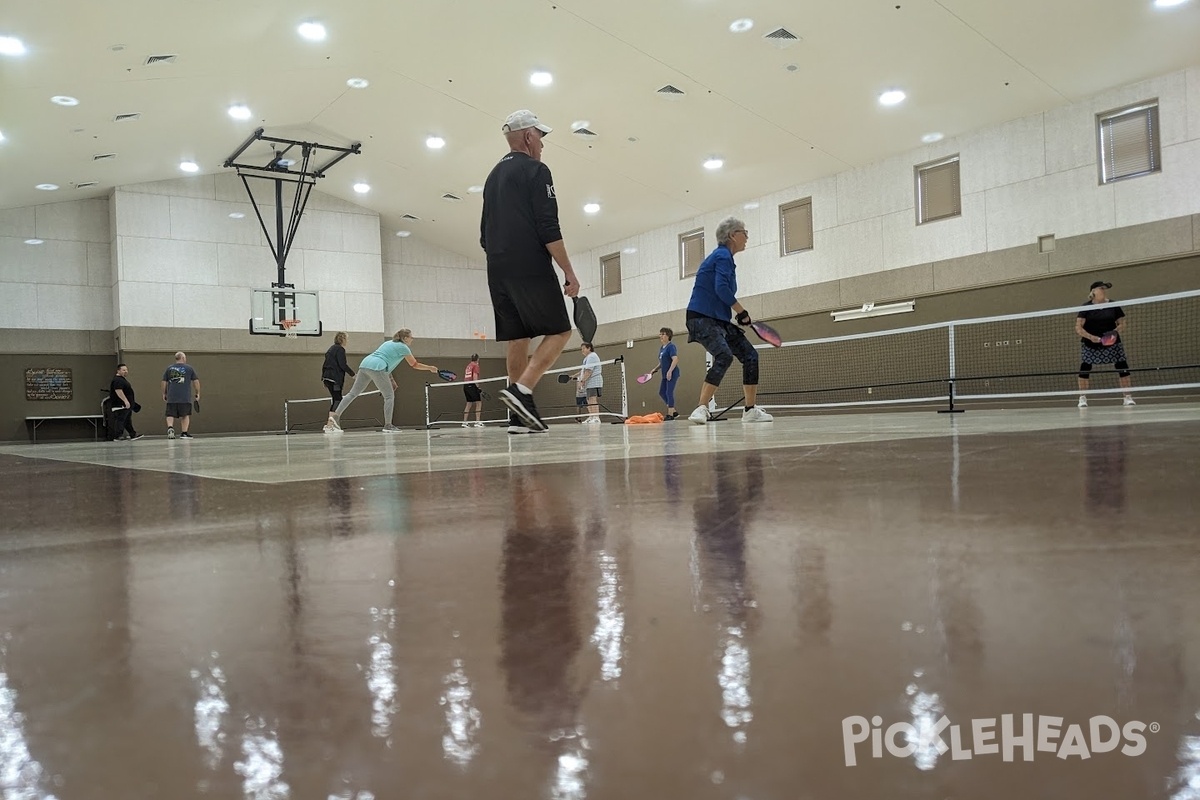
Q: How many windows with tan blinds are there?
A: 5